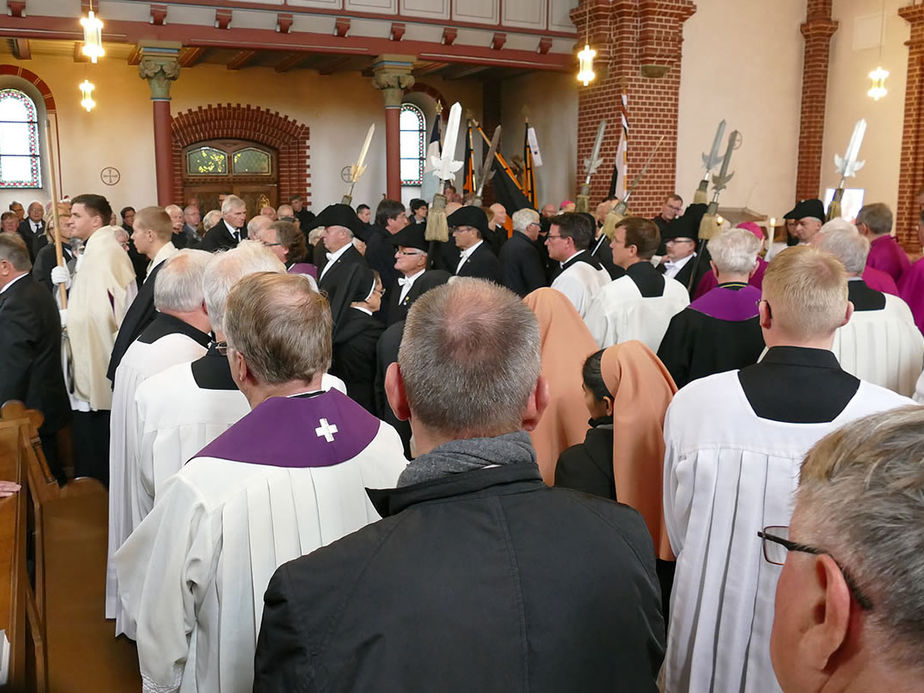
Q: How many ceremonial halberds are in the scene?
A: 8